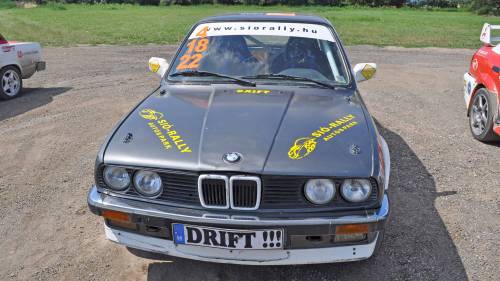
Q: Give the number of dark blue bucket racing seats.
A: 2